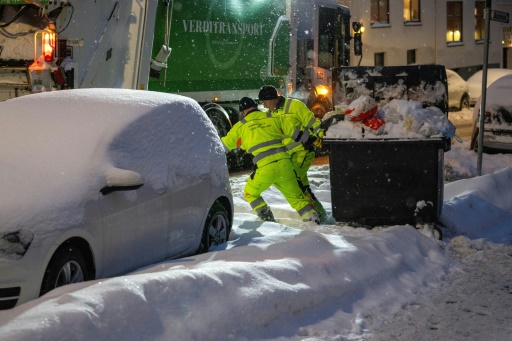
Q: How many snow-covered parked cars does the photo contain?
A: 4